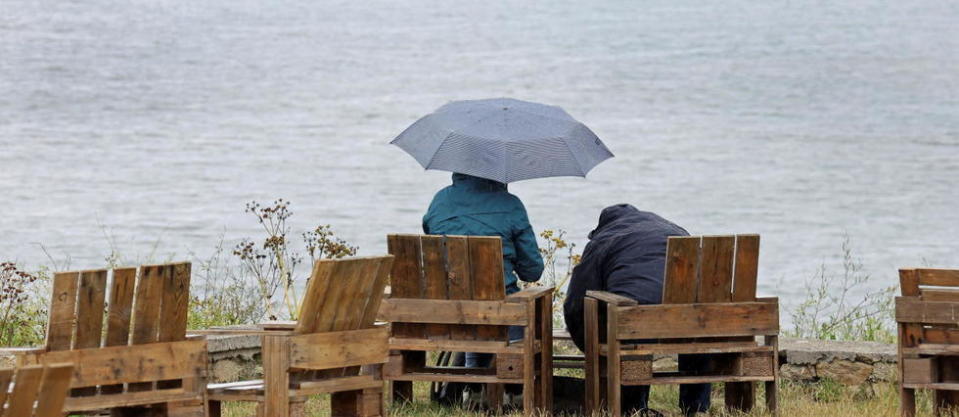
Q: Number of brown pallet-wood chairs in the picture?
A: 6